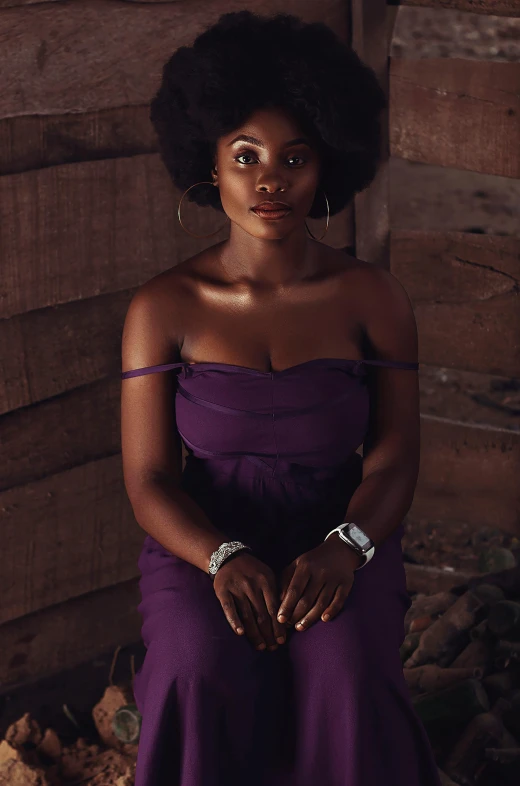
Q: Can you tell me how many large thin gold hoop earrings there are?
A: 2